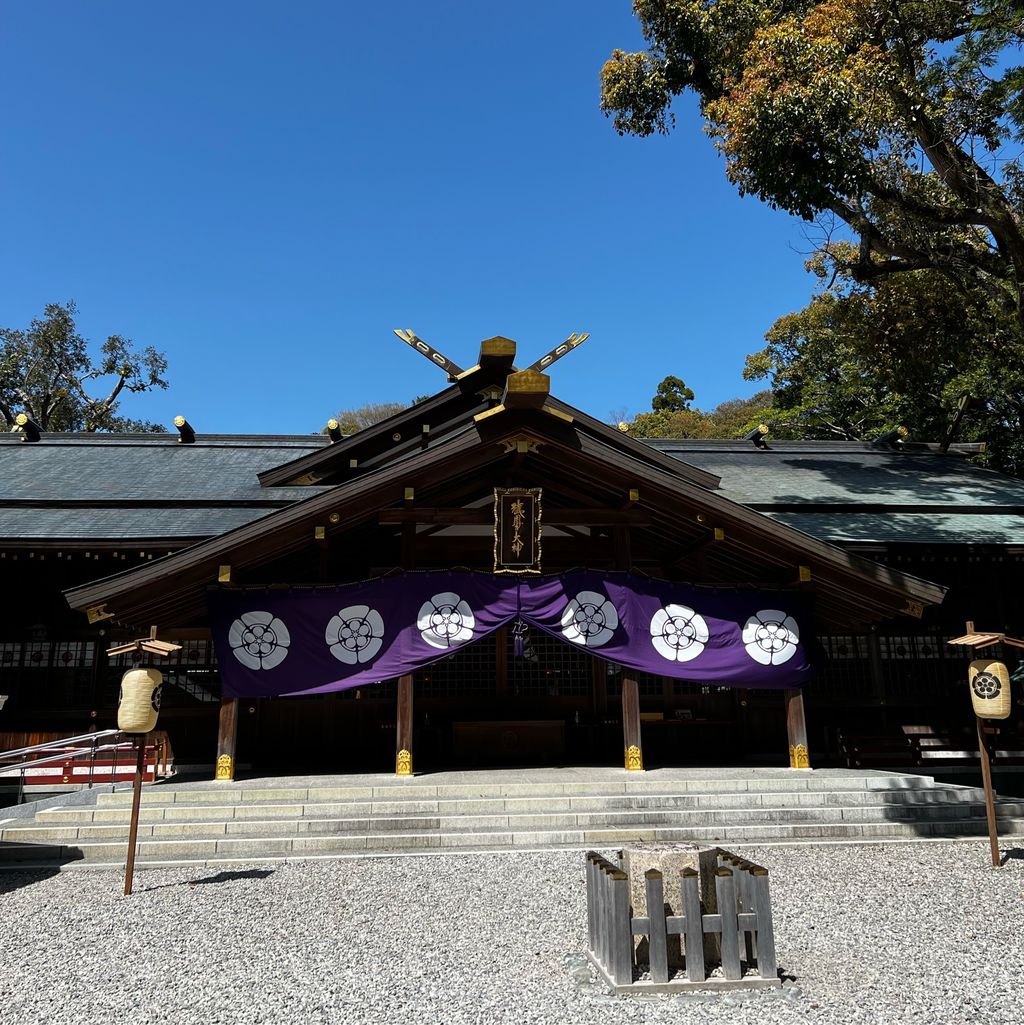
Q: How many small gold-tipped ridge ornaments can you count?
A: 6